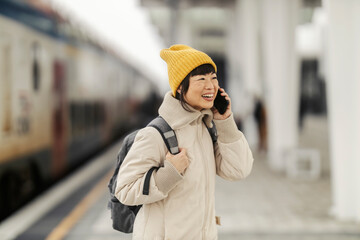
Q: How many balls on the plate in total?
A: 0